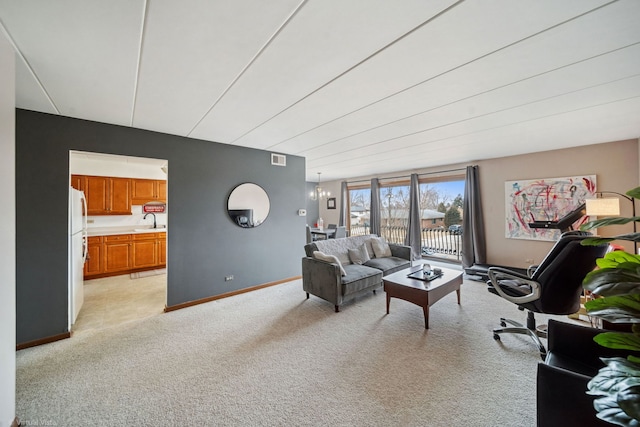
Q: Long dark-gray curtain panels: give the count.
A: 4